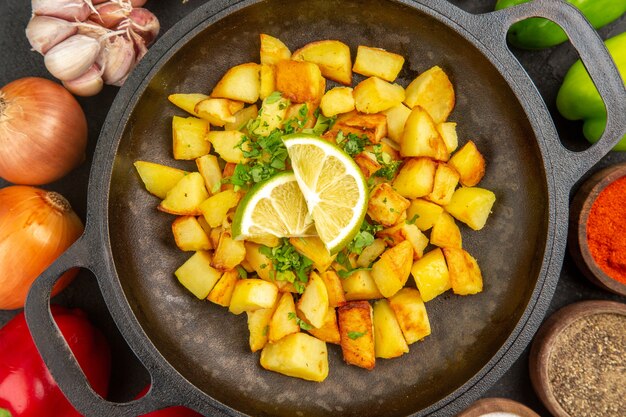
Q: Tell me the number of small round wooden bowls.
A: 3